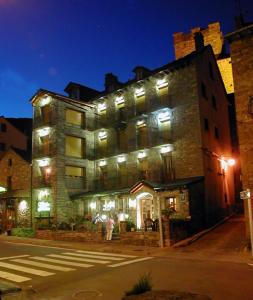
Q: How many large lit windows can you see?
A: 3